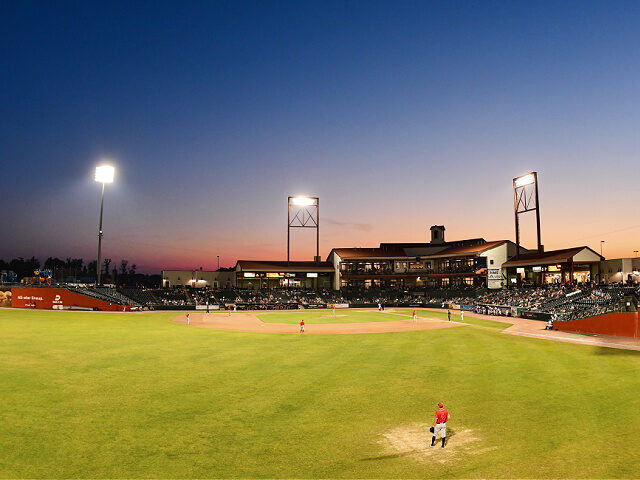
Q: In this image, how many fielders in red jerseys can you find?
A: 6